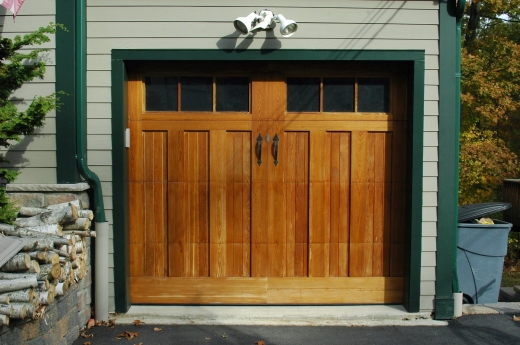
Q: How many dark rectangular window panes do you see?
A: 6